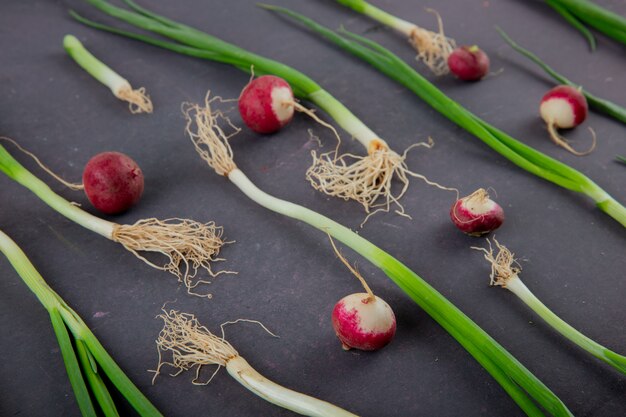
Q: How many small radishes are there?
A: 6